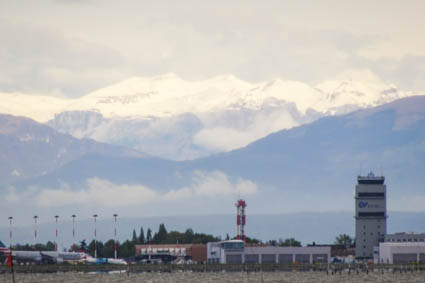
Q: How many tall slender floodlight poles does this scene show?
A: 6